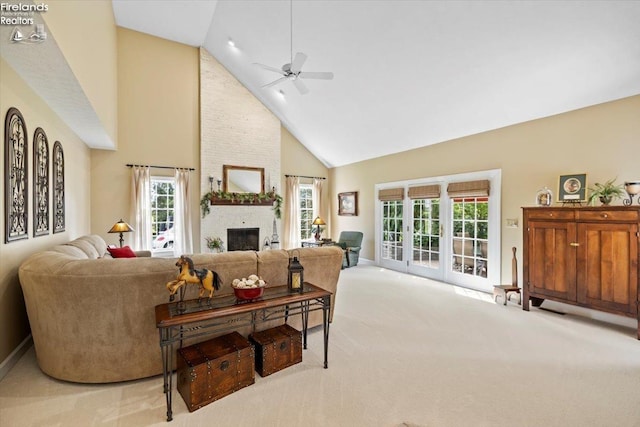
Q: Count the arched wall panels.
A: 3